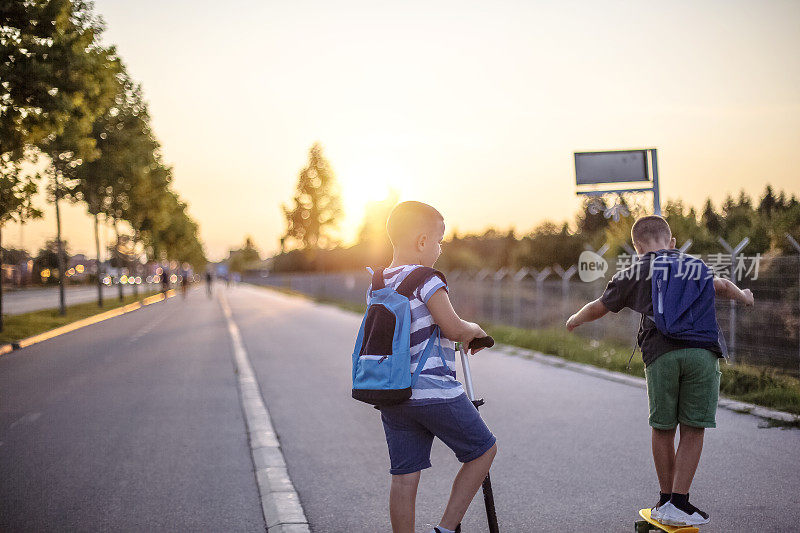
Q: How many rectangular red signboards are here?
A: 0